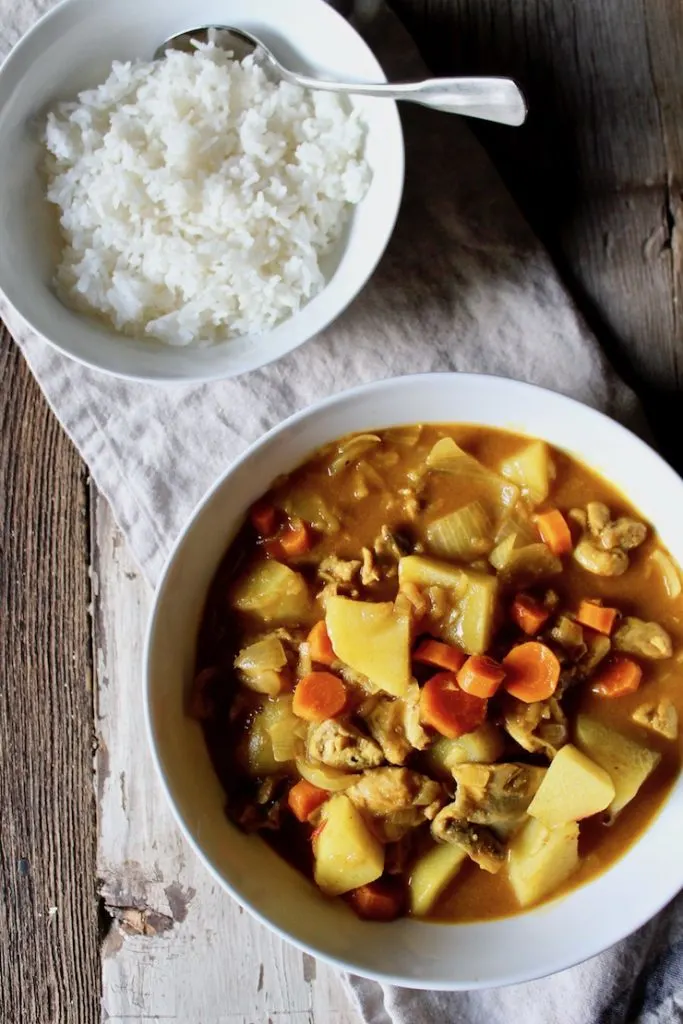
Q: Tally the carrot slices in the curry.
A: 14